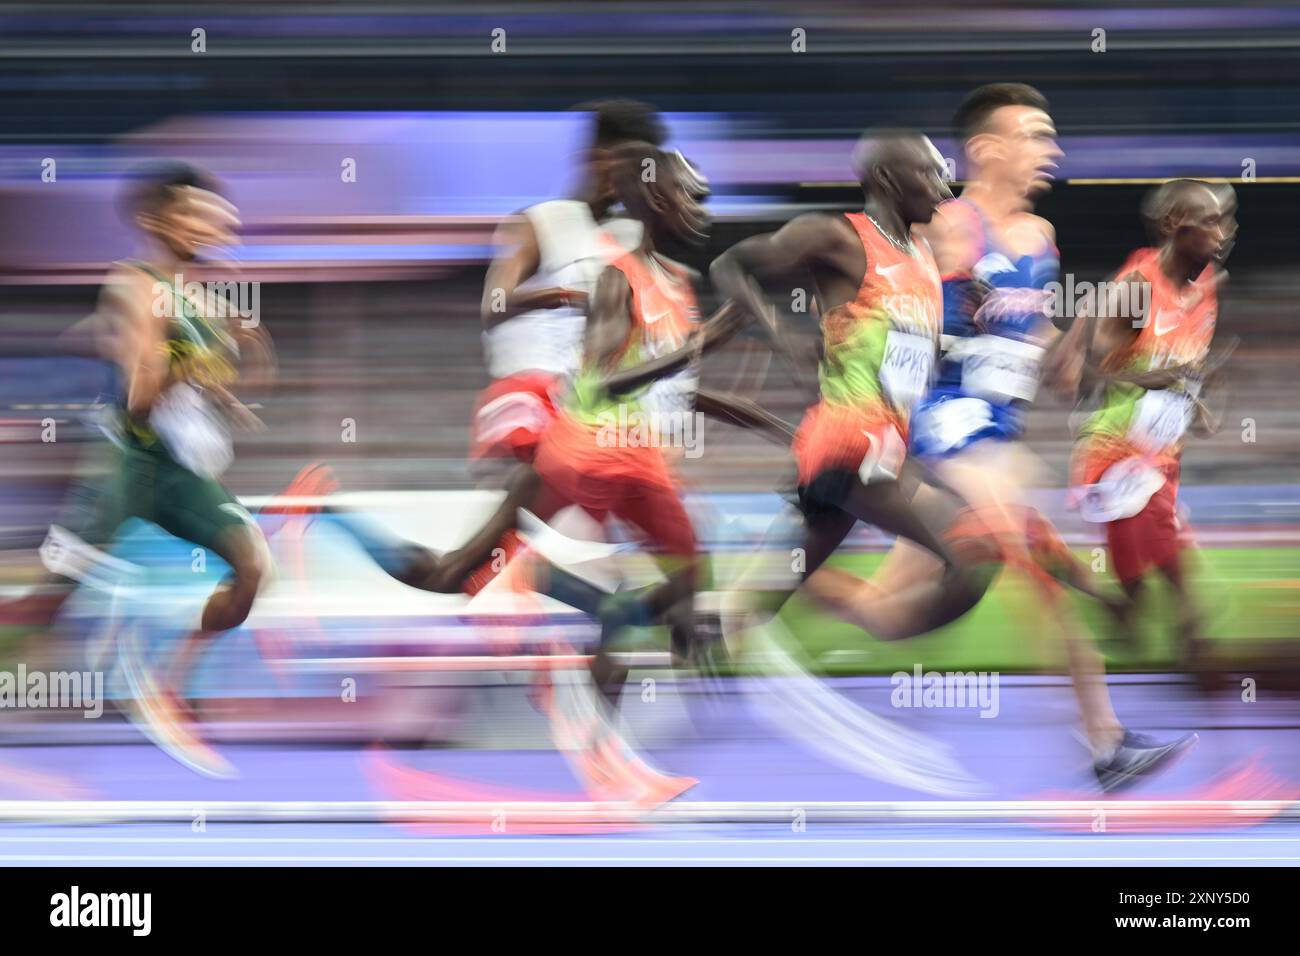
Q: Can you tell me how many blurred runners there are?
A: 6